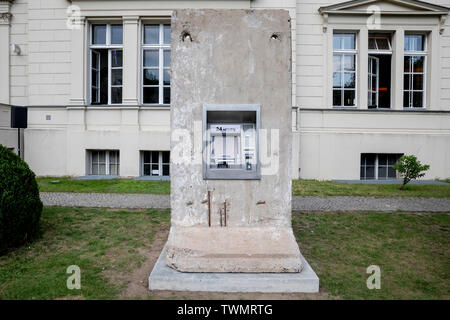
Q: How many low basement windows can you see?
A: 3